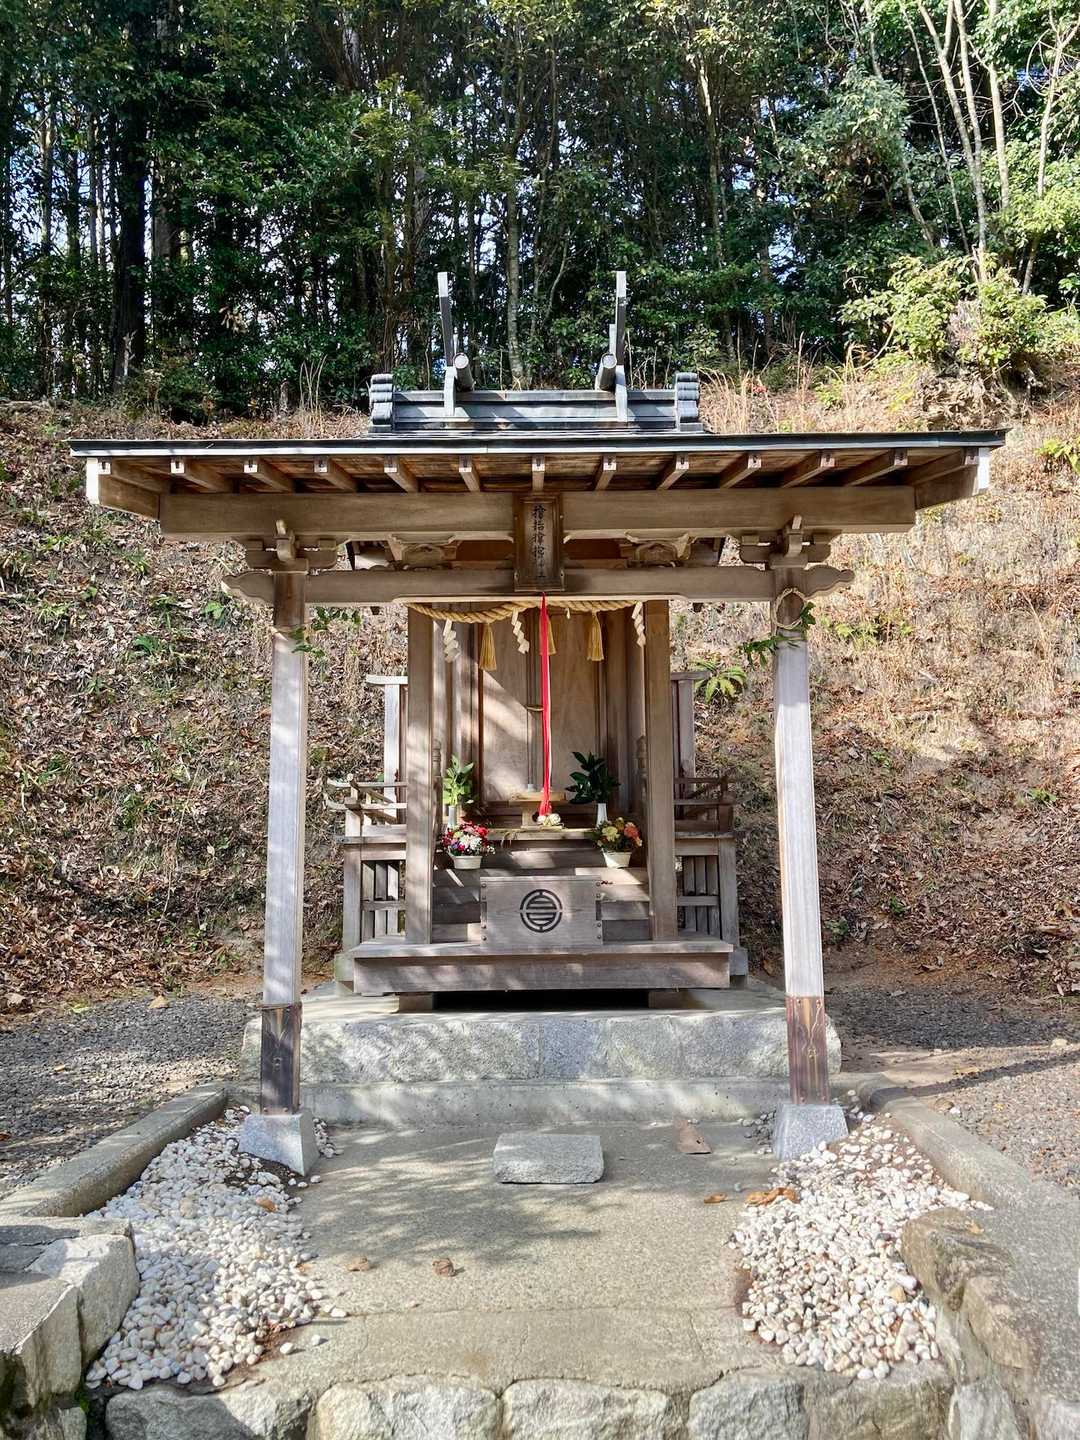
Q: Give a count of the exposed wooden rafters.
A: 13